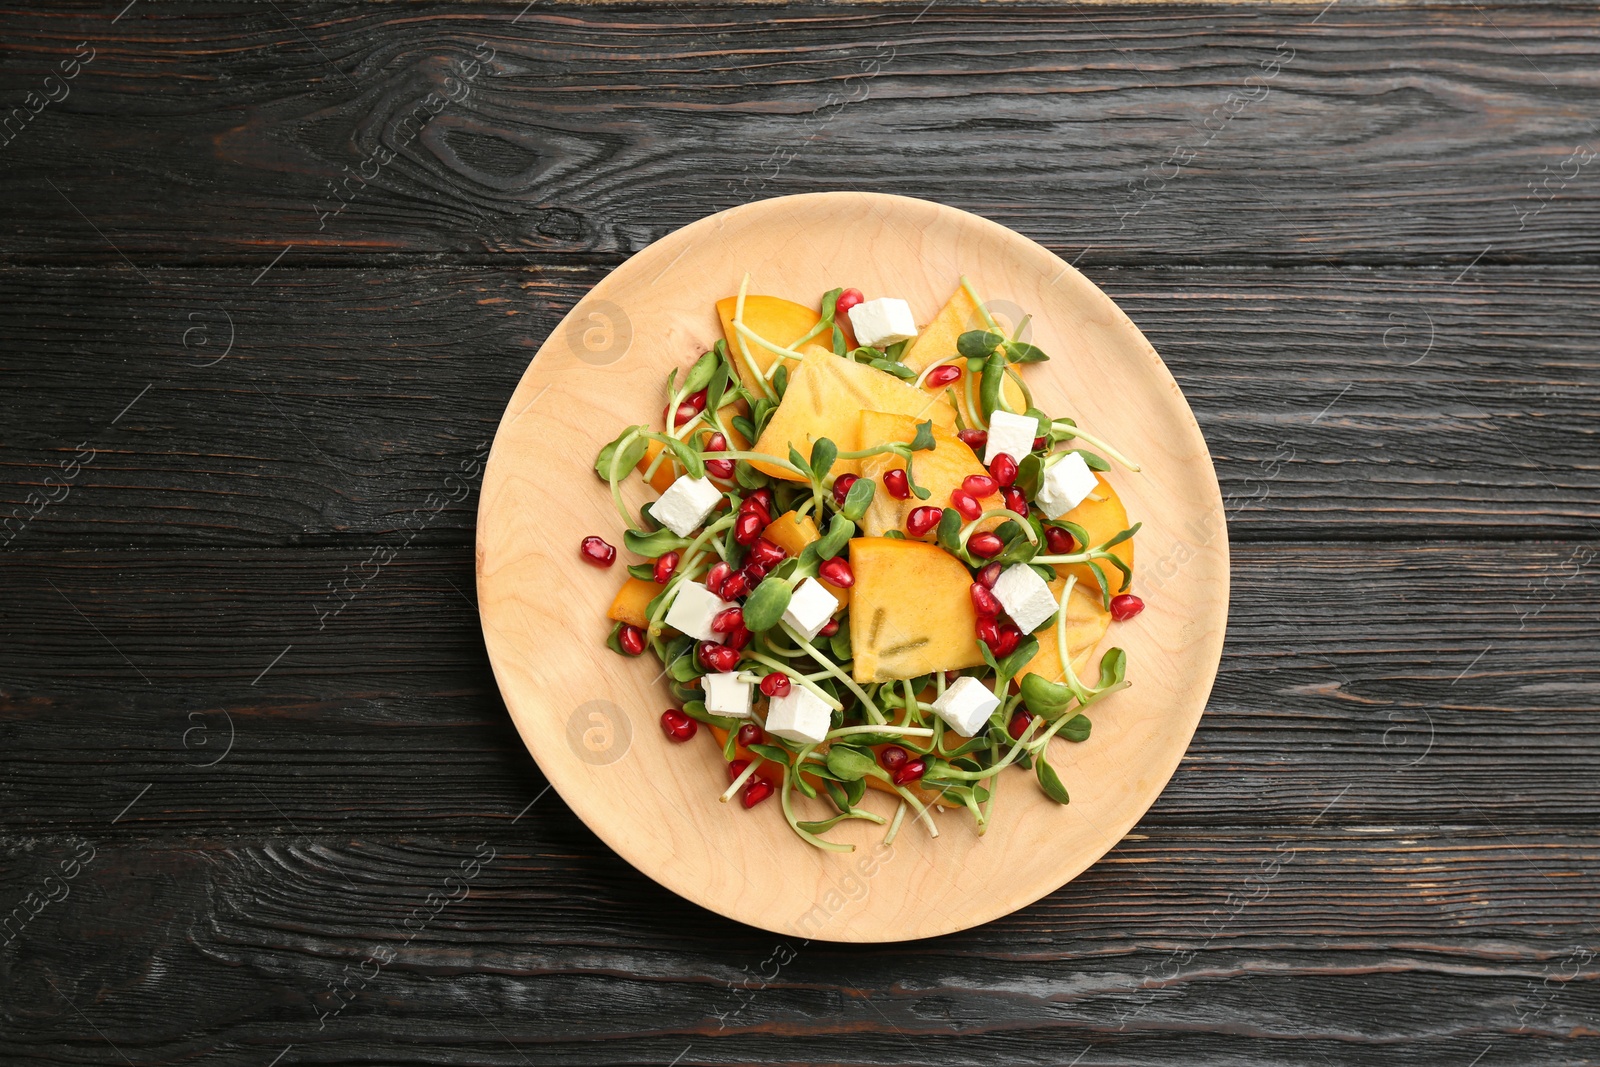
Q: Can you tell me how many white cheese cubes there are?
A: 10